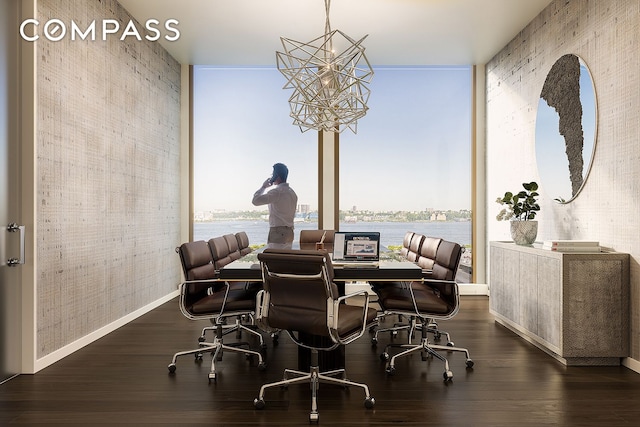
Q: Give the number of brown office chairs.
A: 10